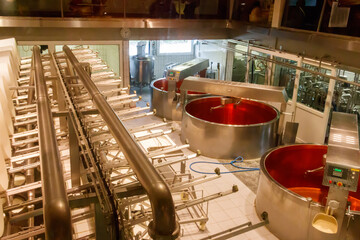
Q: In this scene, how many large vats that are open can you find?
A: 3